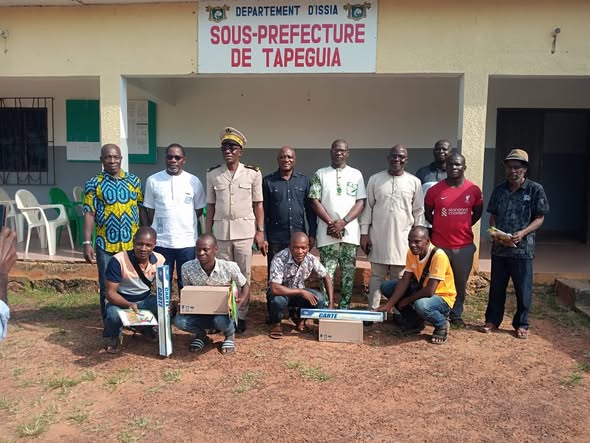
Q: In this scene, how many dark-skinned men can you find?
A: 13